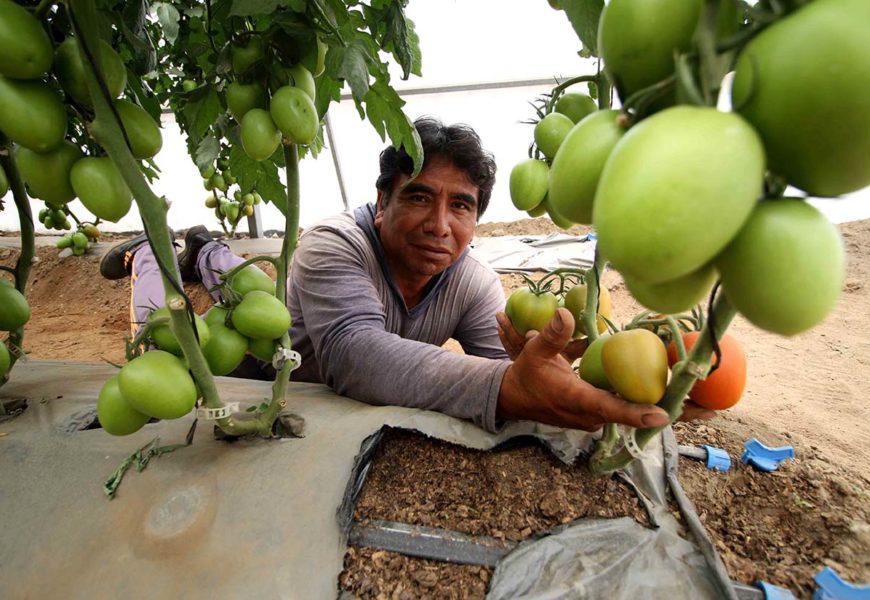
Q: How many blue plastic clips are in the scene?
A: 4